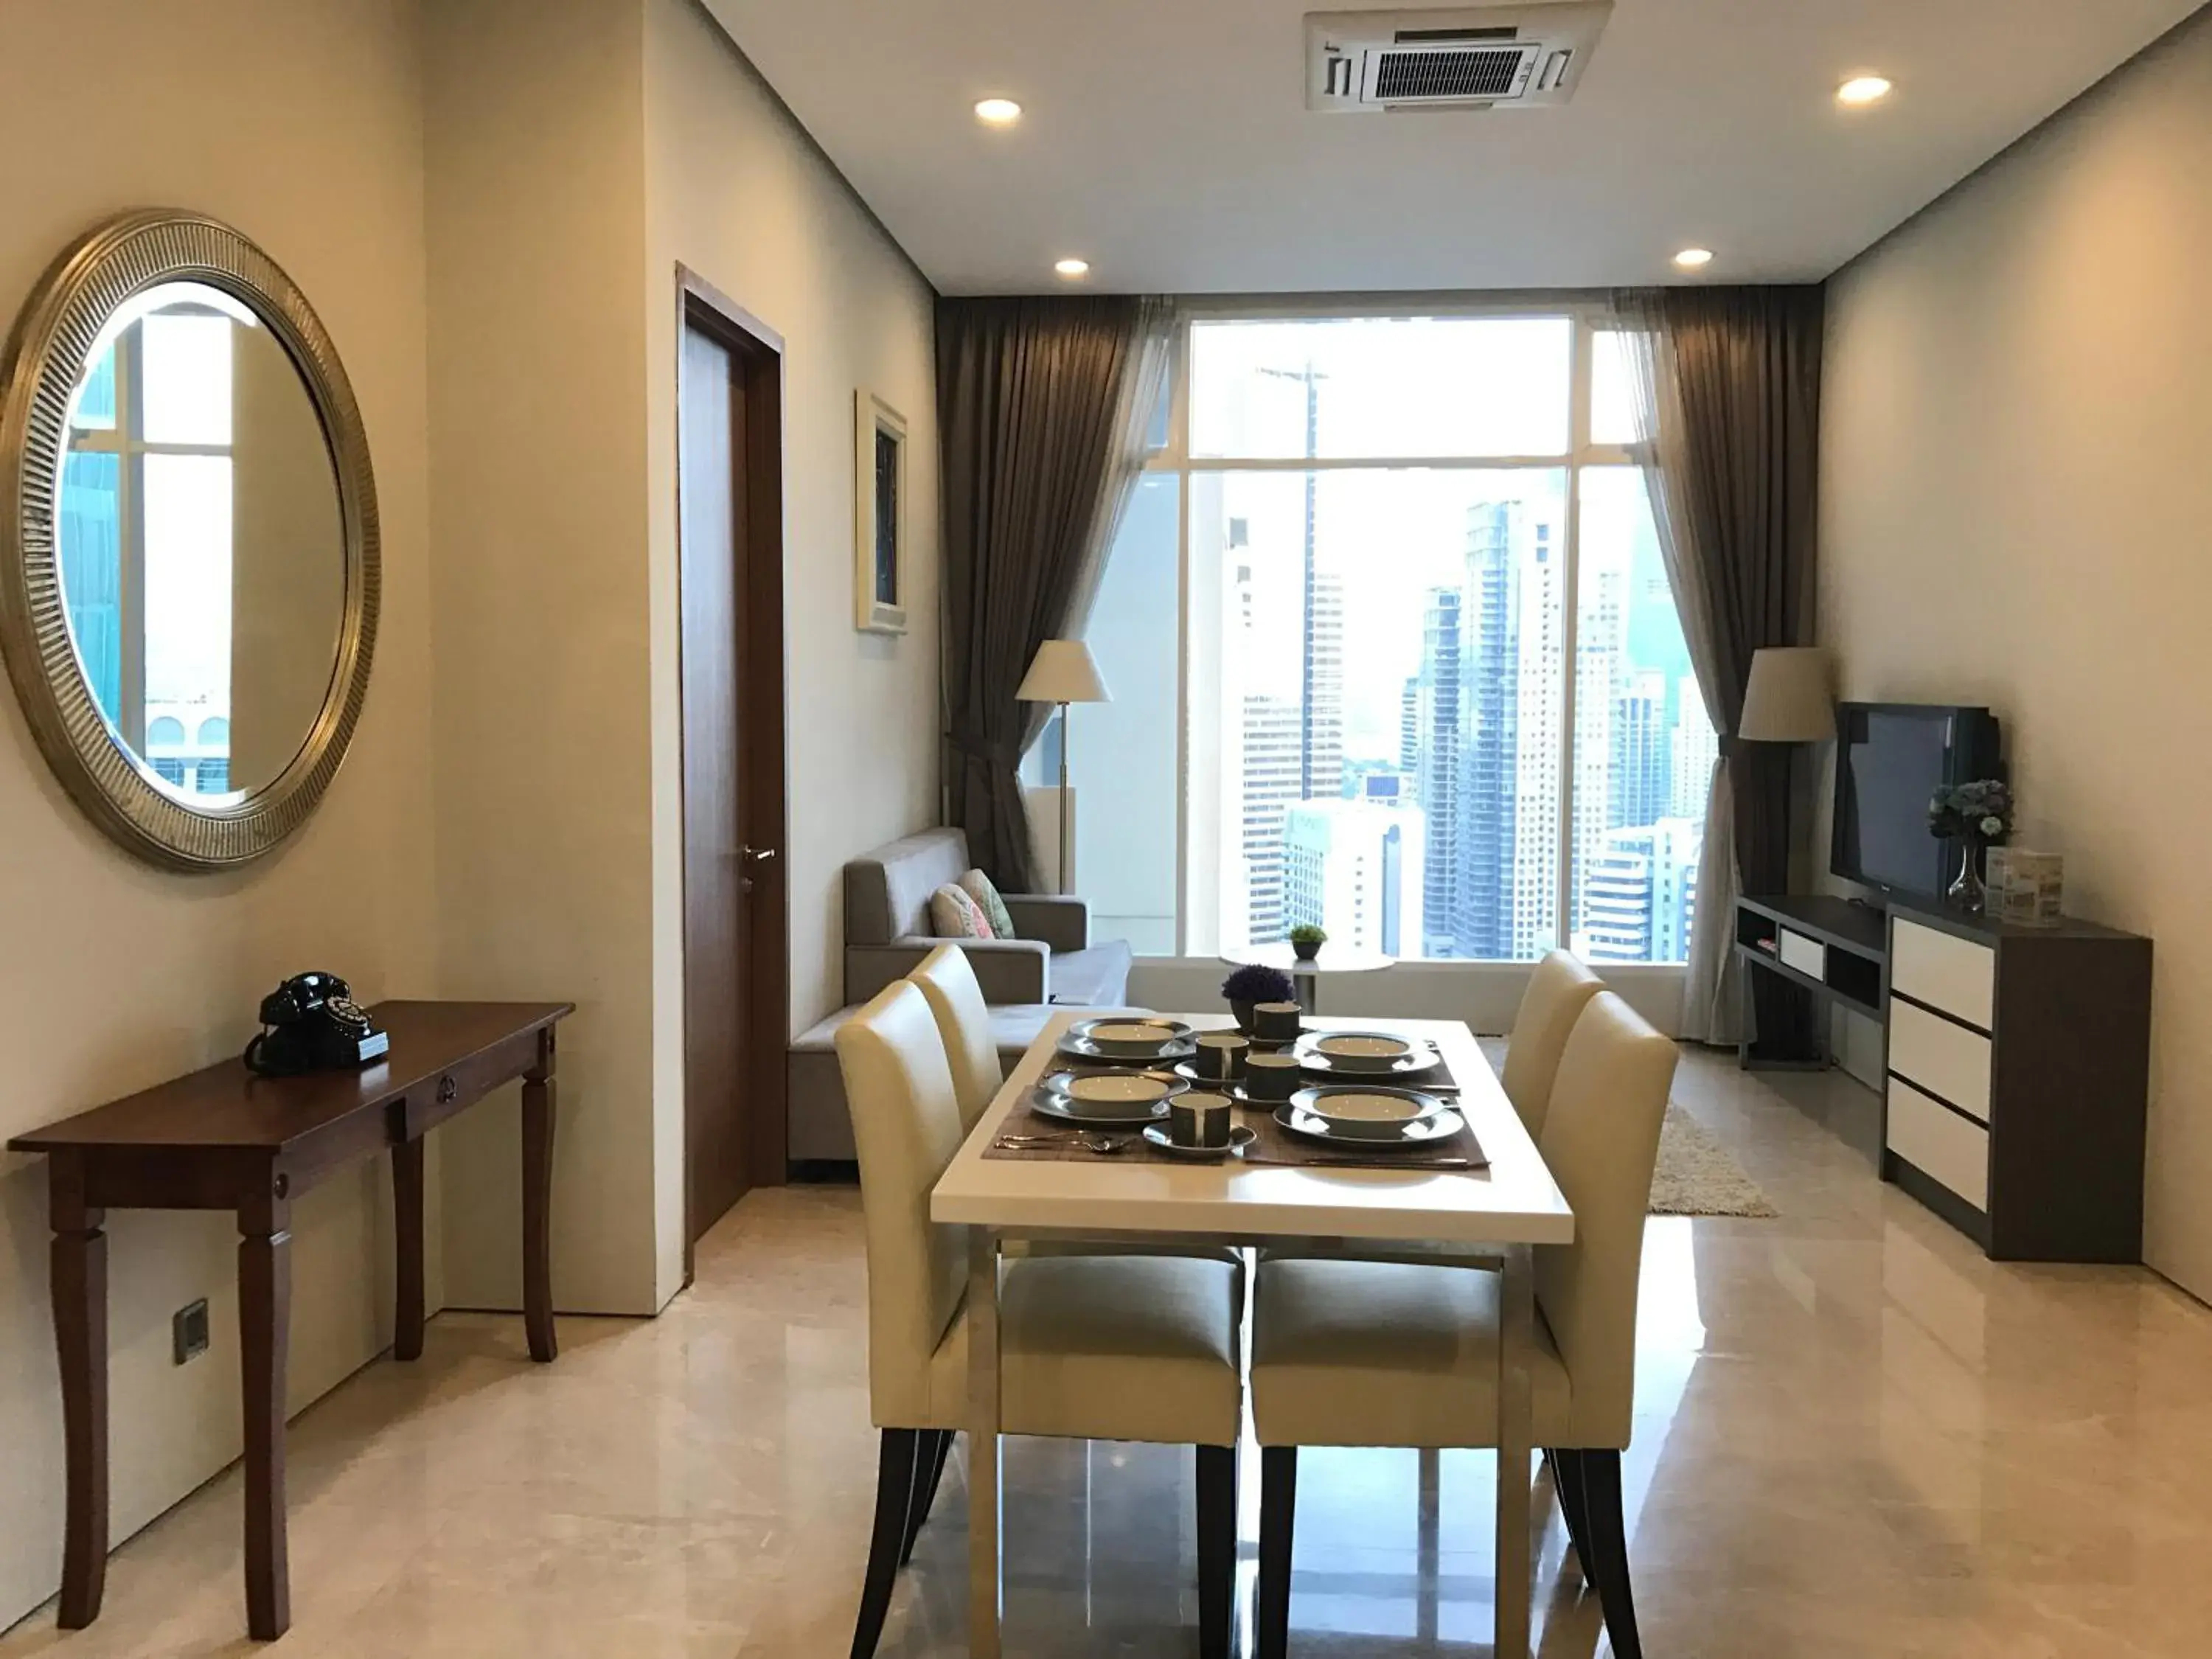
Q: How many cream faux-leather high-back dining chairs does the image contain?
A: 4